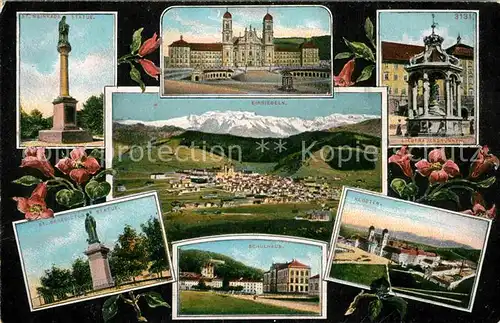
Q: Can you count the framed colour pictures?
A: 7